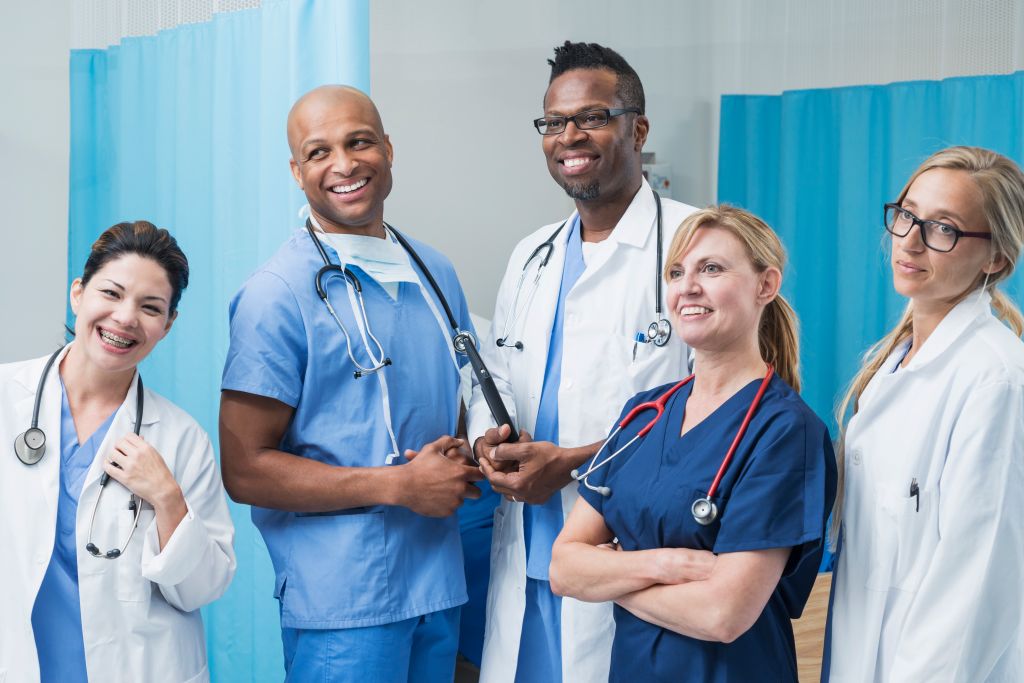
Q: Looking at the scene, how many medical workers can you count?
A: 5